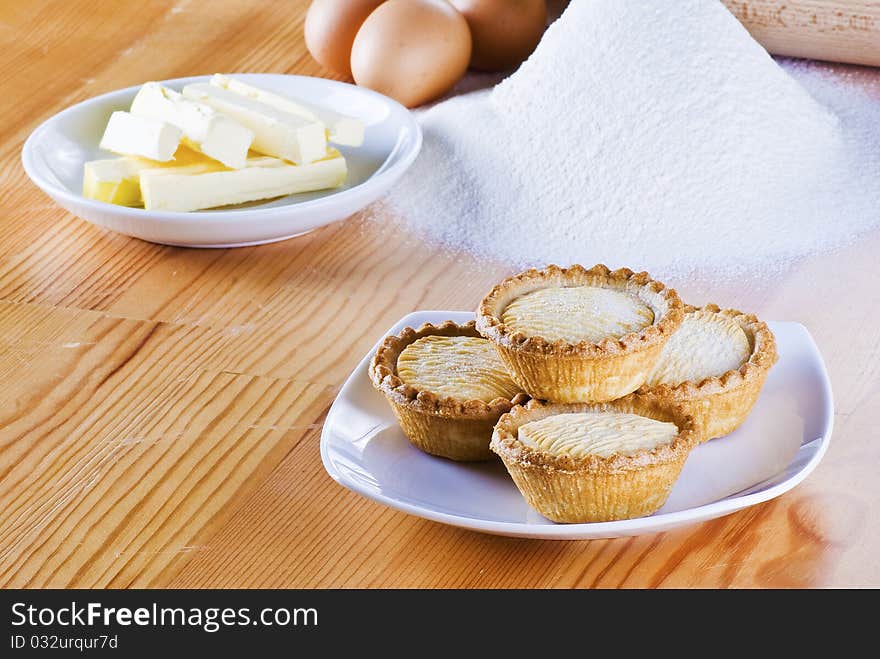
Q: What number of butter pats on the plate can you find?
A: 6